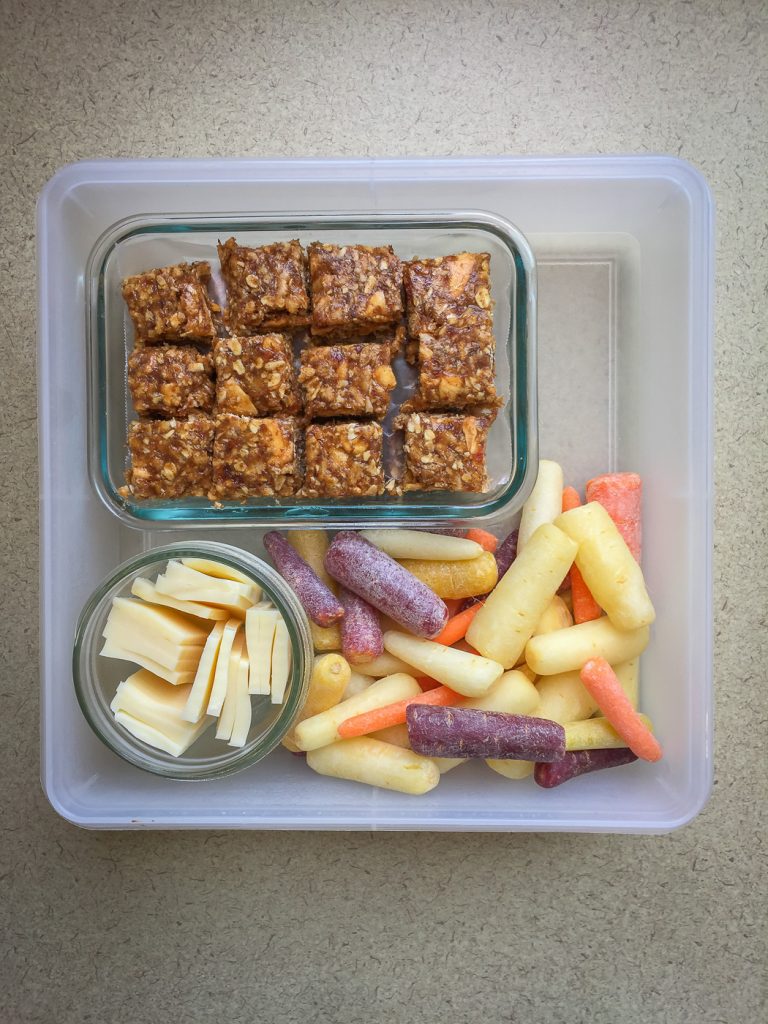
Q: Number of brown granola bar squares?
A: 12